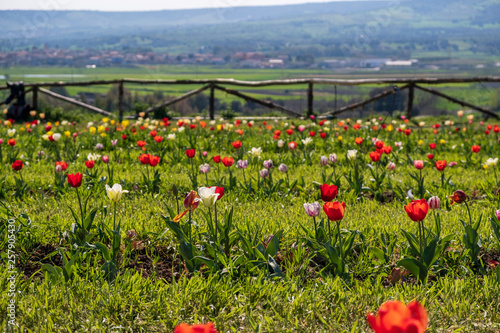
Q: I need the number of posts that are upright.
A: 5